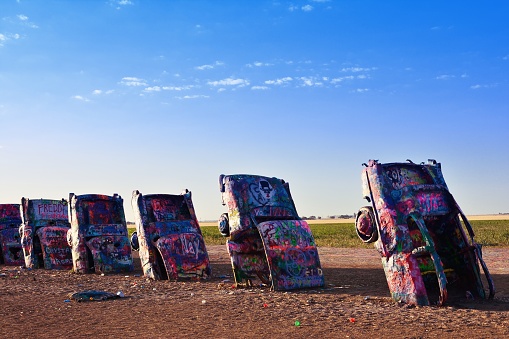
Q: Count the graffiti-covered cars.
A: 6